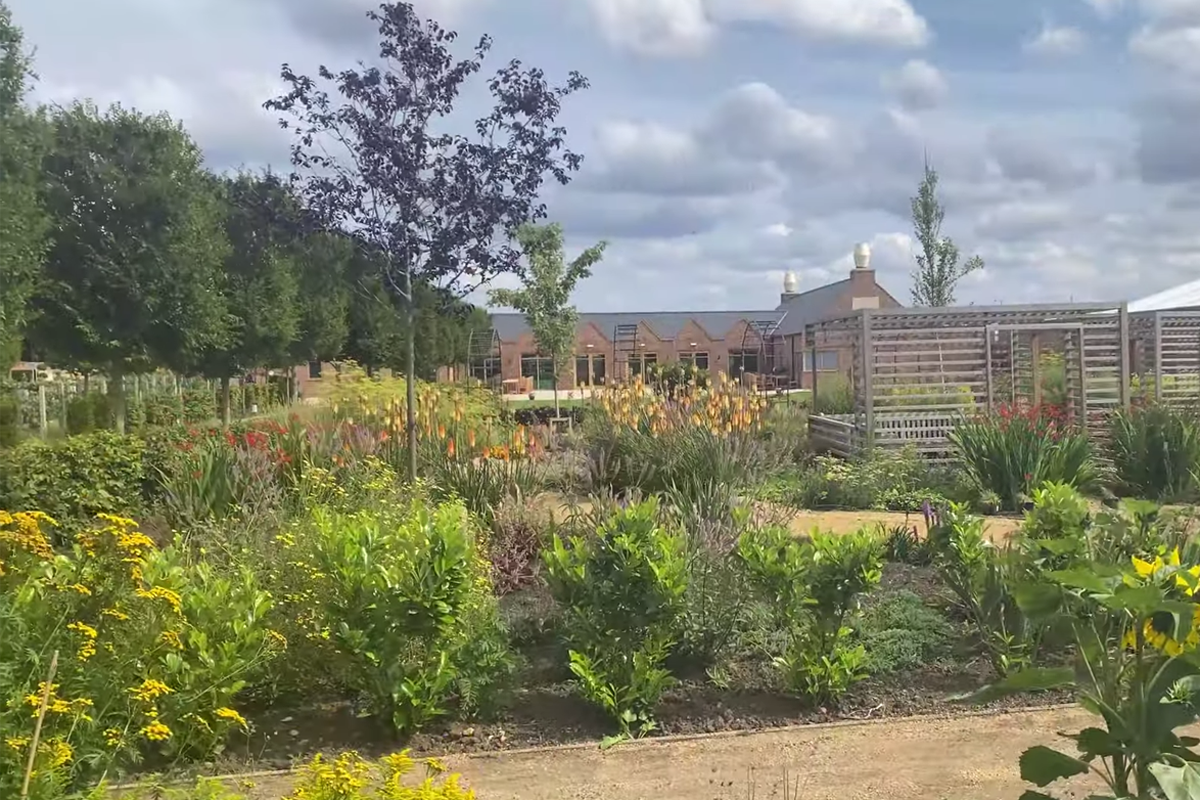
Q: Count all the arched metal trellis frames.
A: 3